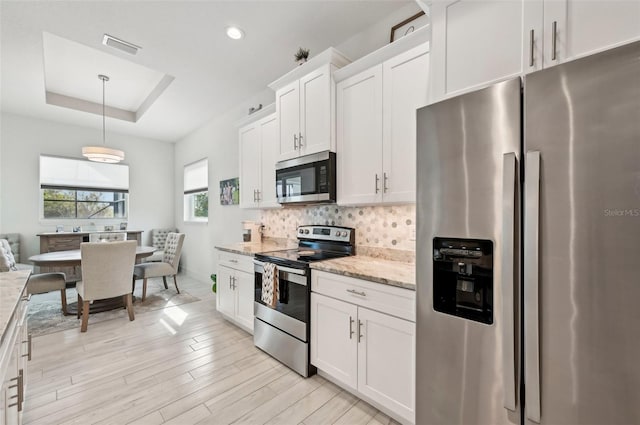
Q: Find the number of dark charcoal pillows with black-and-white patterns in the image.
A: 0